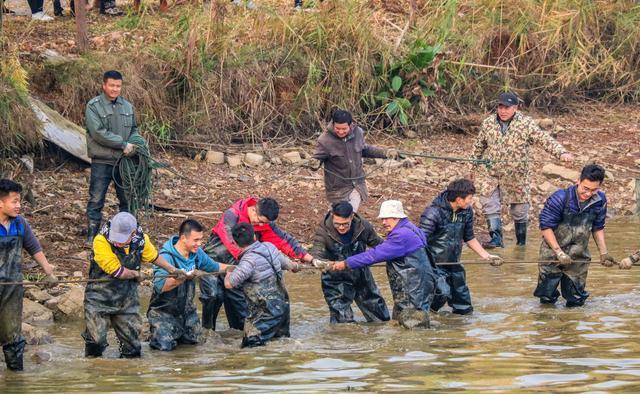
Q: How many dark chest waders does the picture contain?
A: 9